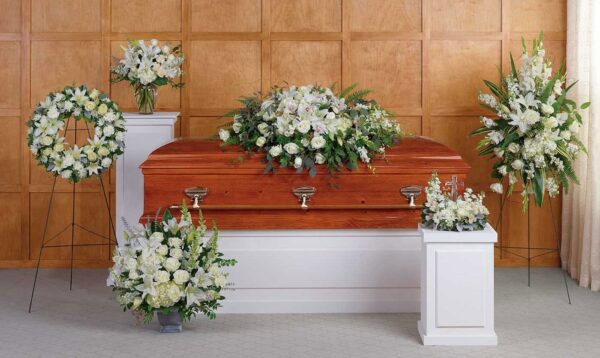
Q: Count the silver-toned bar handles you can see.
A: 3